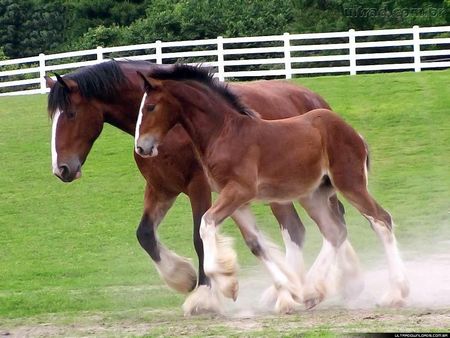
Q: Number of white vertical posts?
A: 7